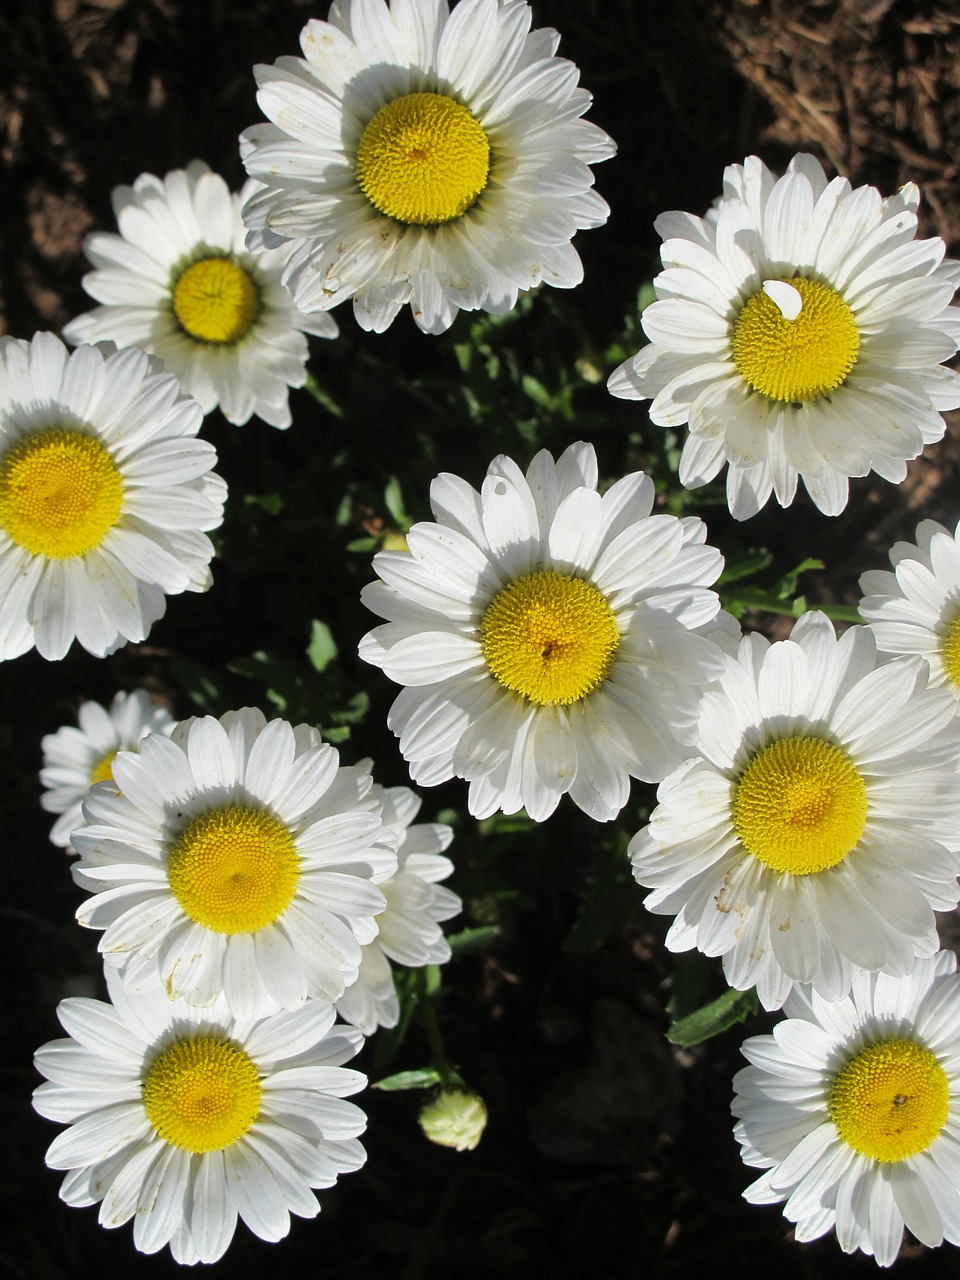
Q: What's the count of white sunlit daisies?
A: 12